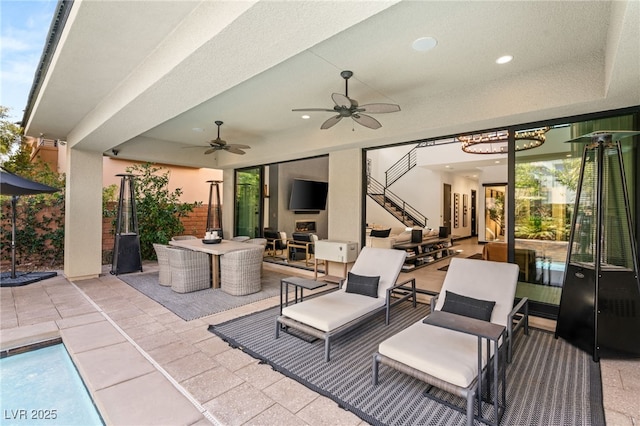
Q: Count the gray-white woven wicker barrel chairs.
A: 6